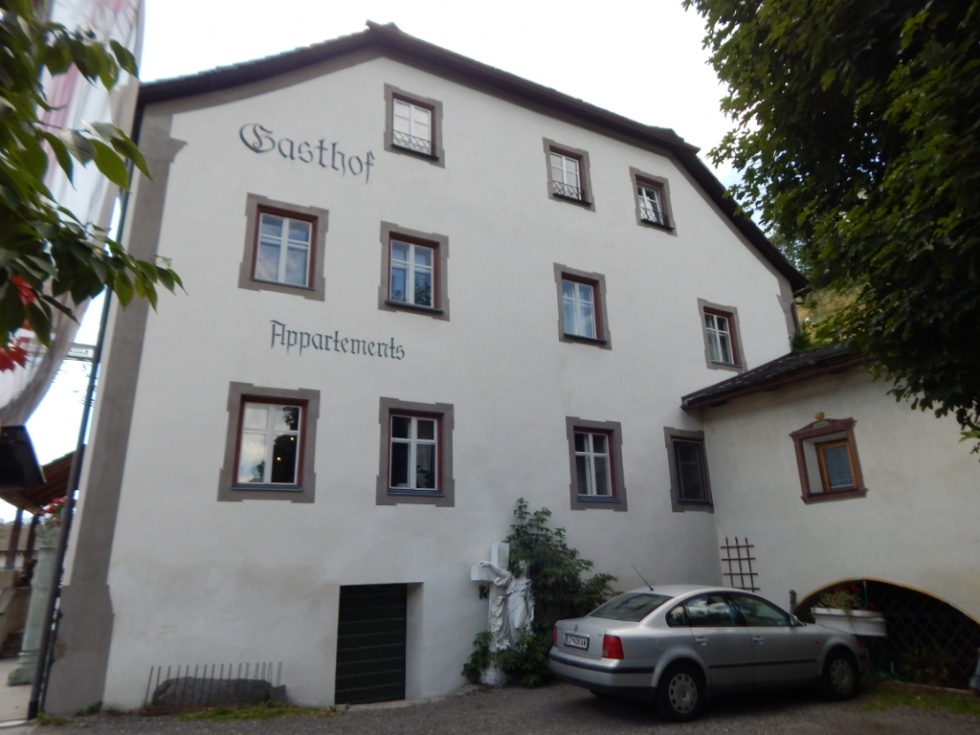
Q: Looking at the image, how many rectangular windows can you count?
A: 12